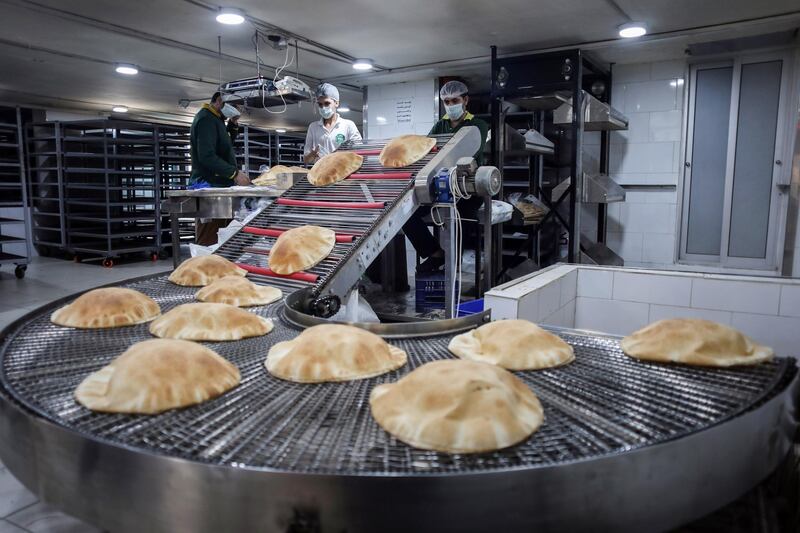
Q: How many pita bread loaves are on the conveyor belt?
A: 12